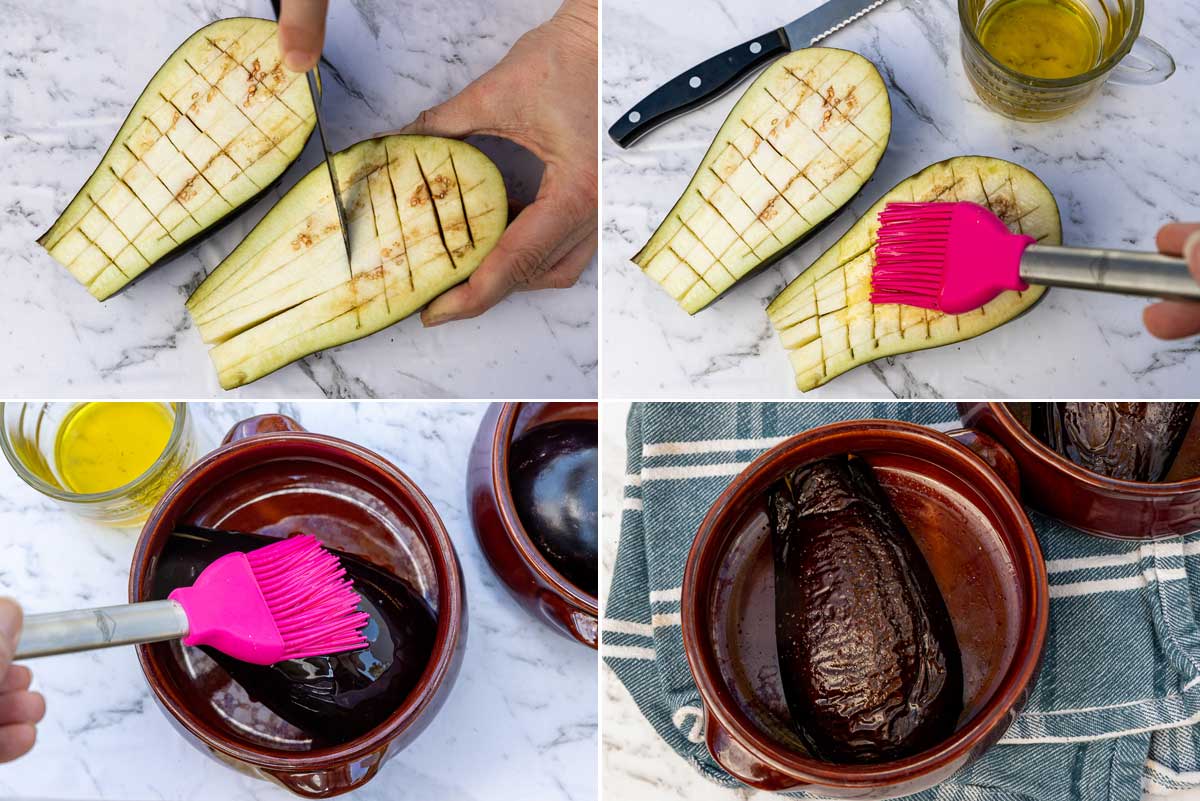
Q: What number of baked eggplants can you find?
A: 2